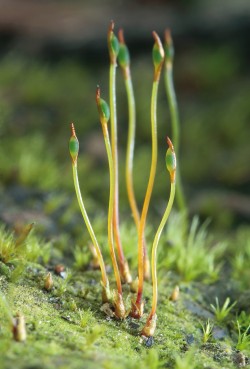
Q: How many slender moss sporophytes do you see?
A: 7